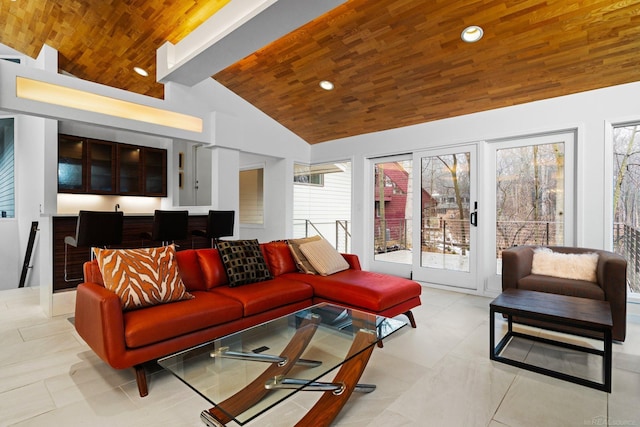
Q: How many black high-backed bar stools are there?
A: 3